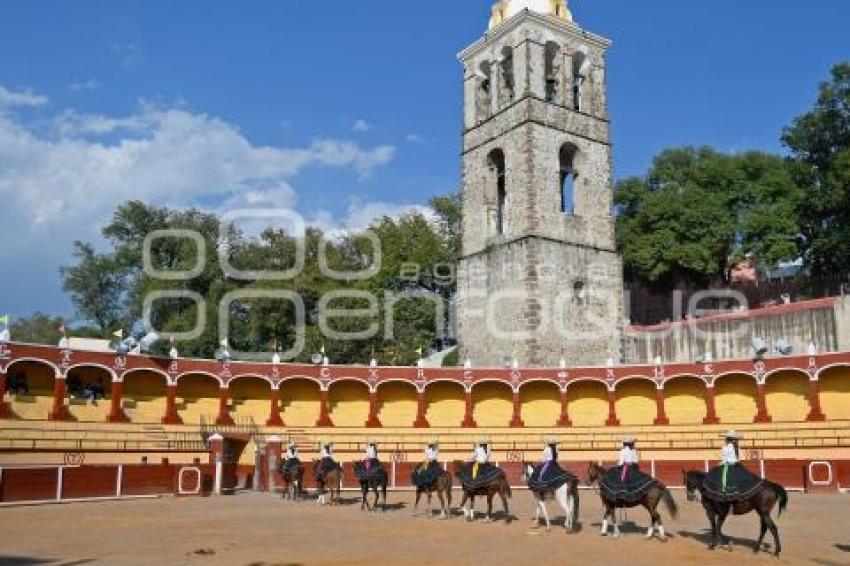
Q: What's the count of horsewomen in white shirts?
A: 8